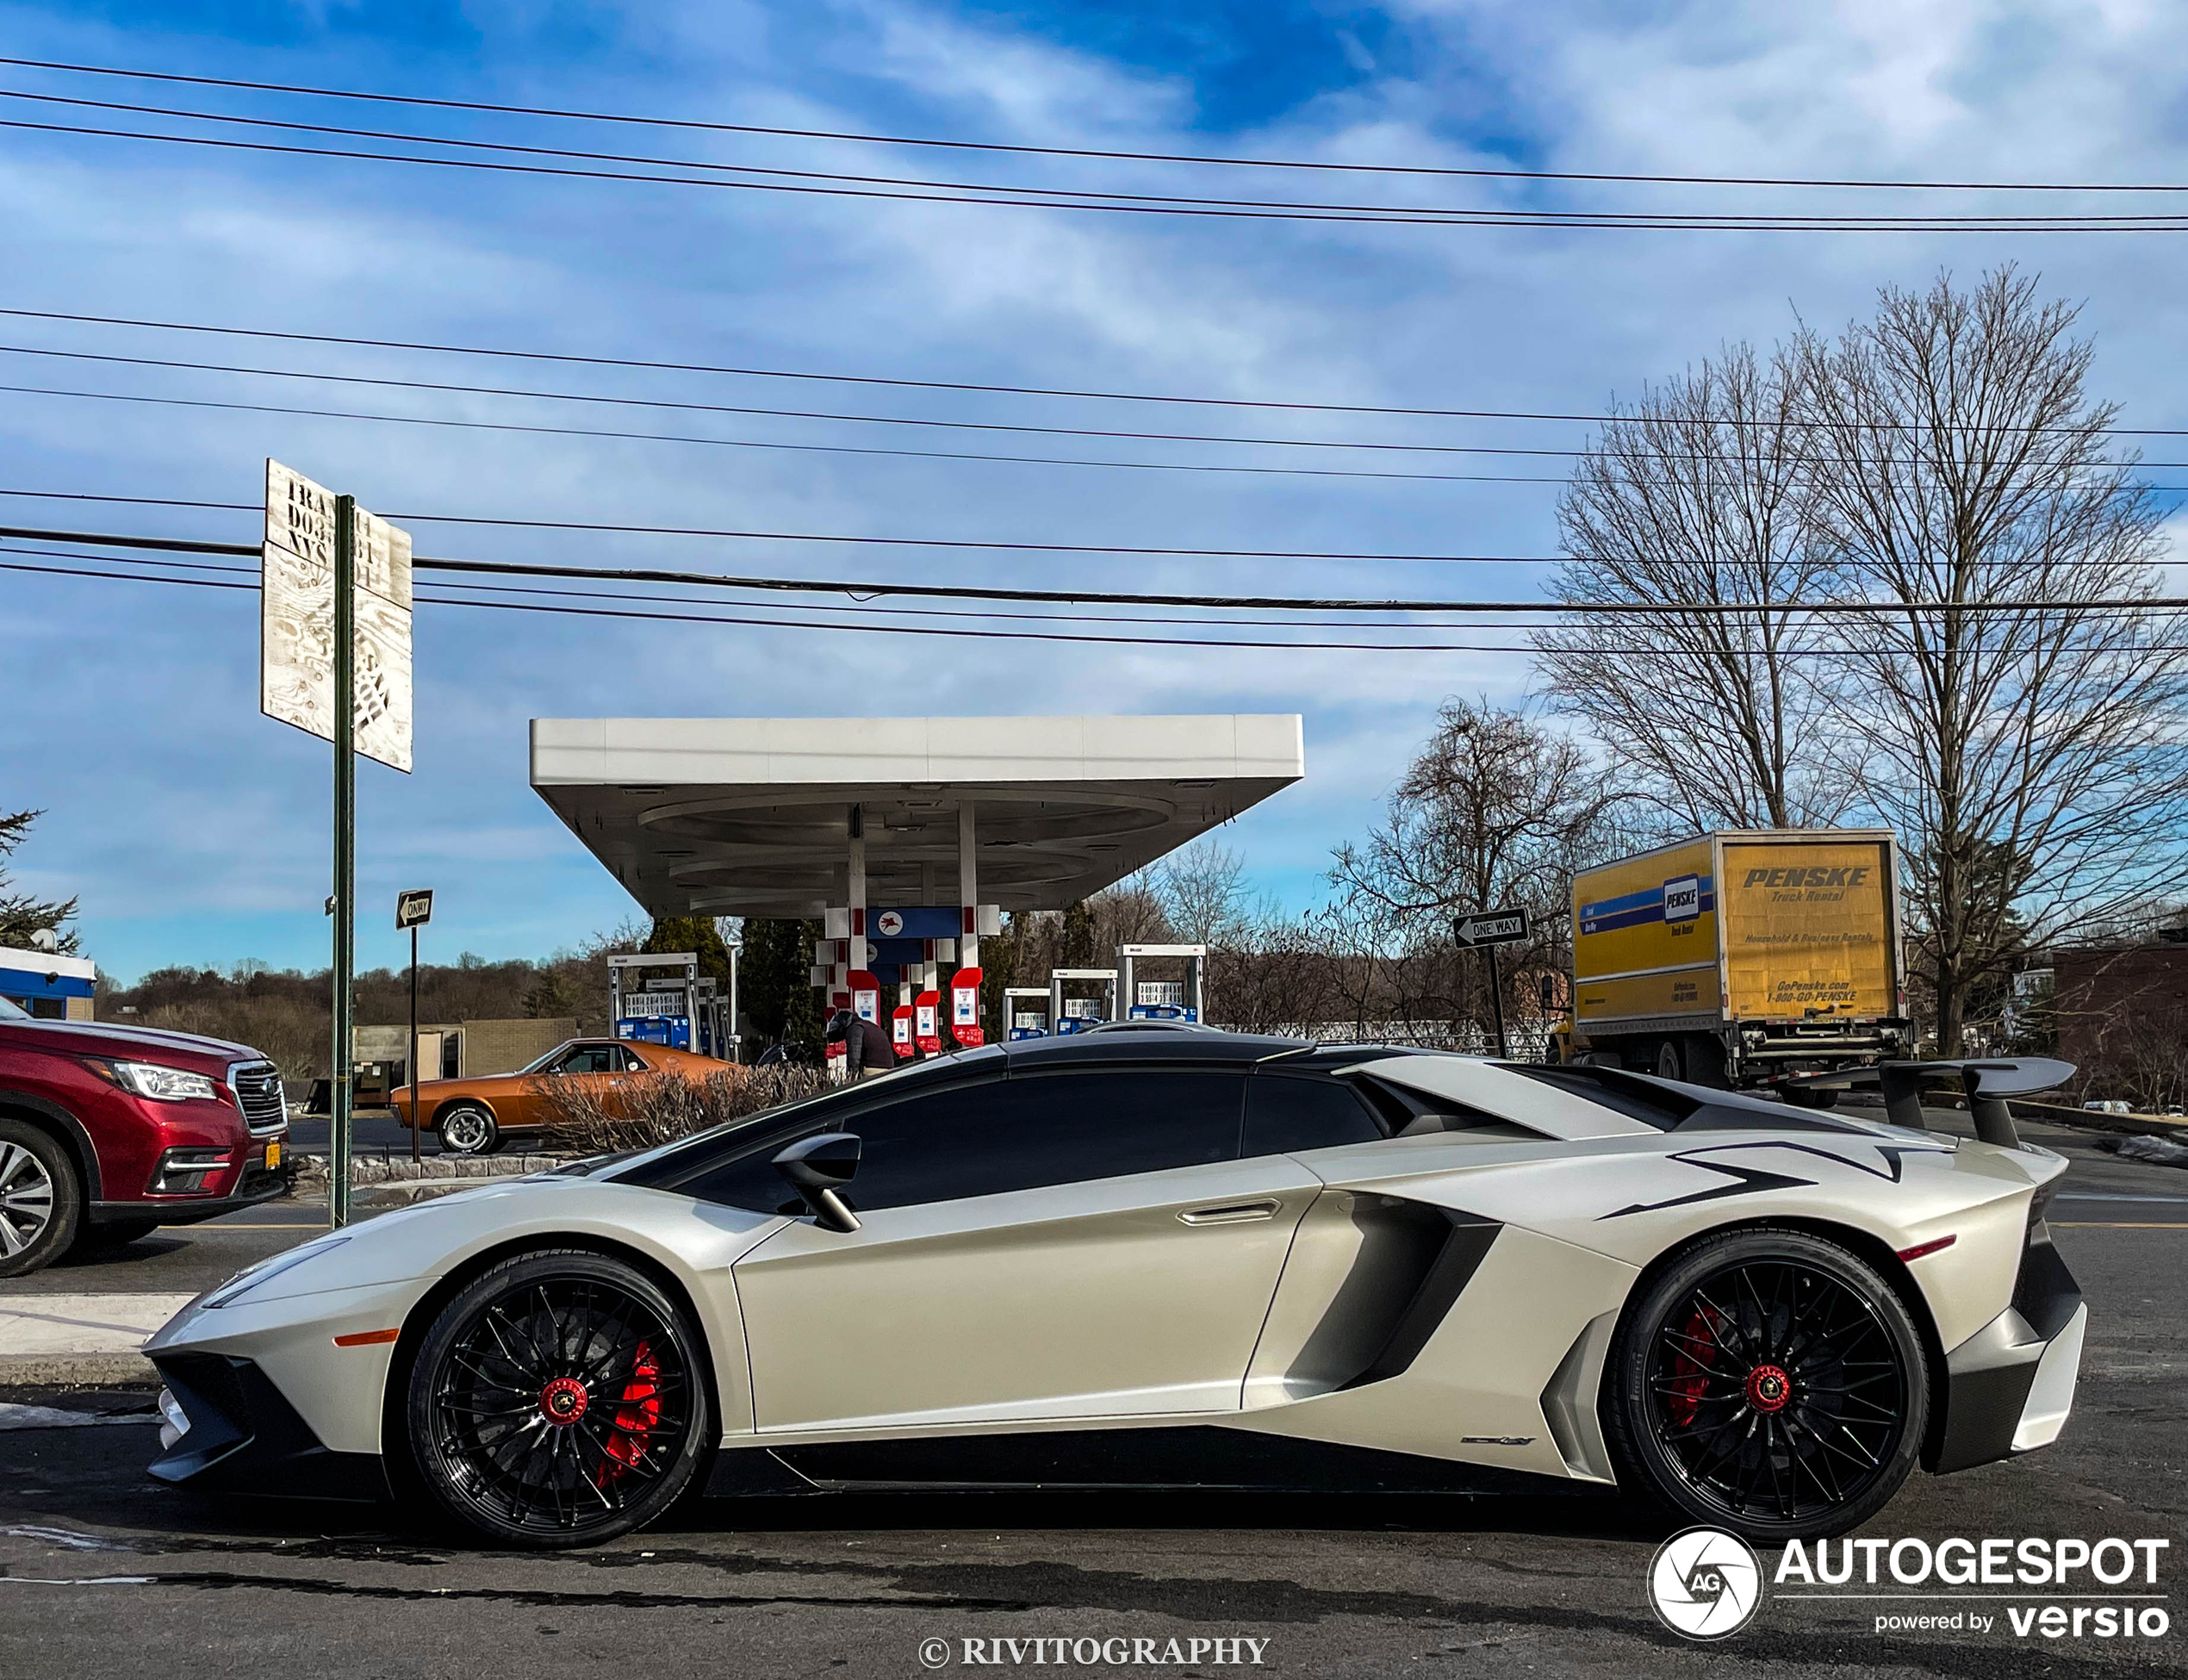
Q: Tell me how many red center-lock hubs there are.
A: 2